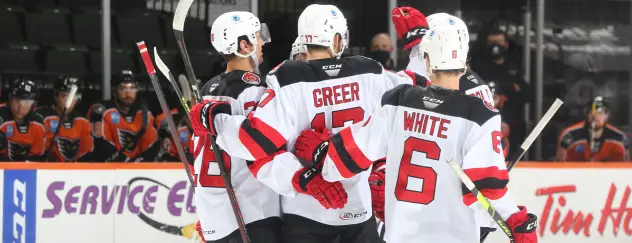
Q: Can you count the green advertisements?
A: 0